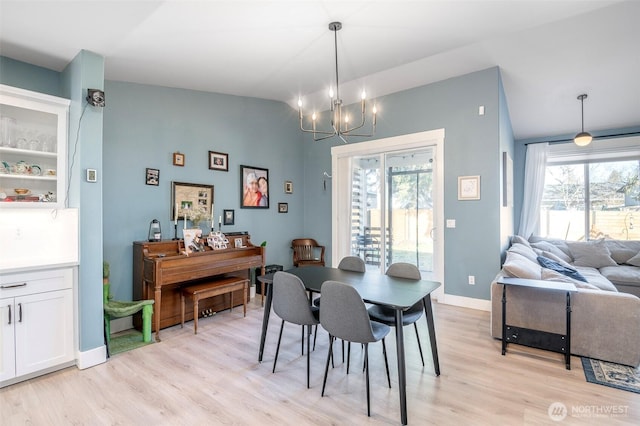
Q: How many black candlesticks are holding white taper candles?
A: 4